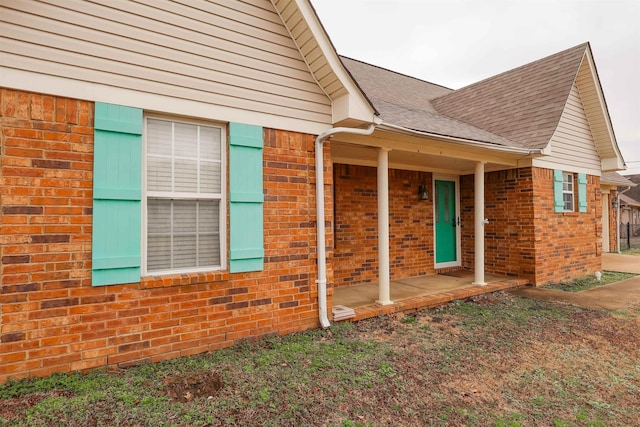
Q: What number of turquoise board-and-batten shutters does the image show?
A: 4